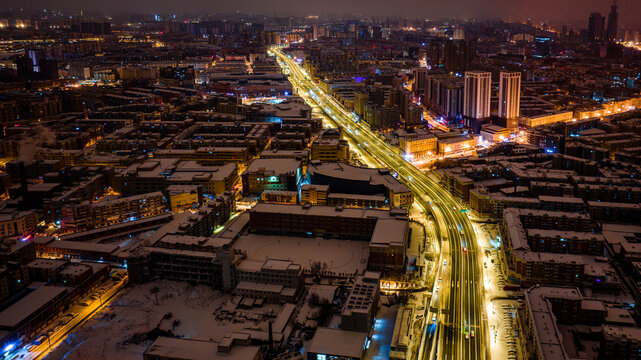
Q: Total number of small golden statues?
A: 0